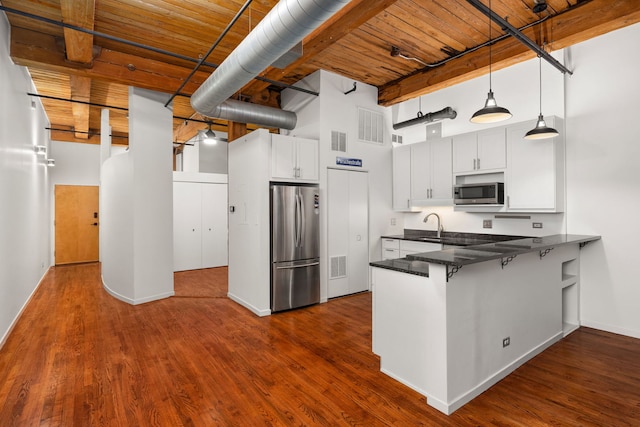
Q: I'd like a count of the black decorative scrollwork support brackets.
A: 4